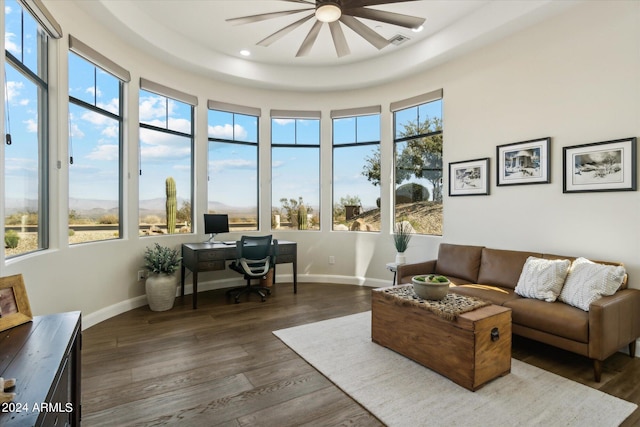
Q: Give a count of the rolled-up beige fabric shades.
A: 7